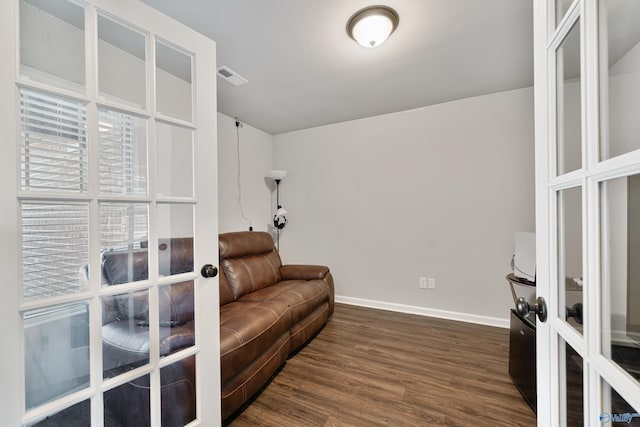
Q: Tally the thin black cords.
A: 1